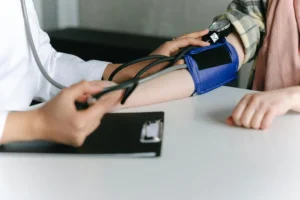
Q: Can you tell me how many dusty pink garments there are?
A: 1